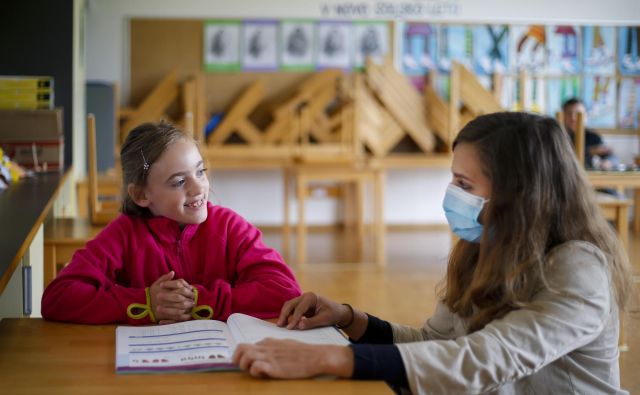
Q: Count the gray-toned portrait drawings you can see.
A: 5